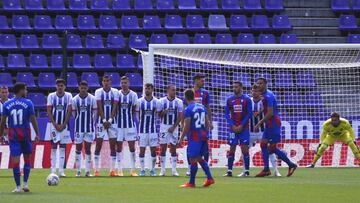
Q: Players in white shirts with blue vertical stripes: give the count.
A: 8